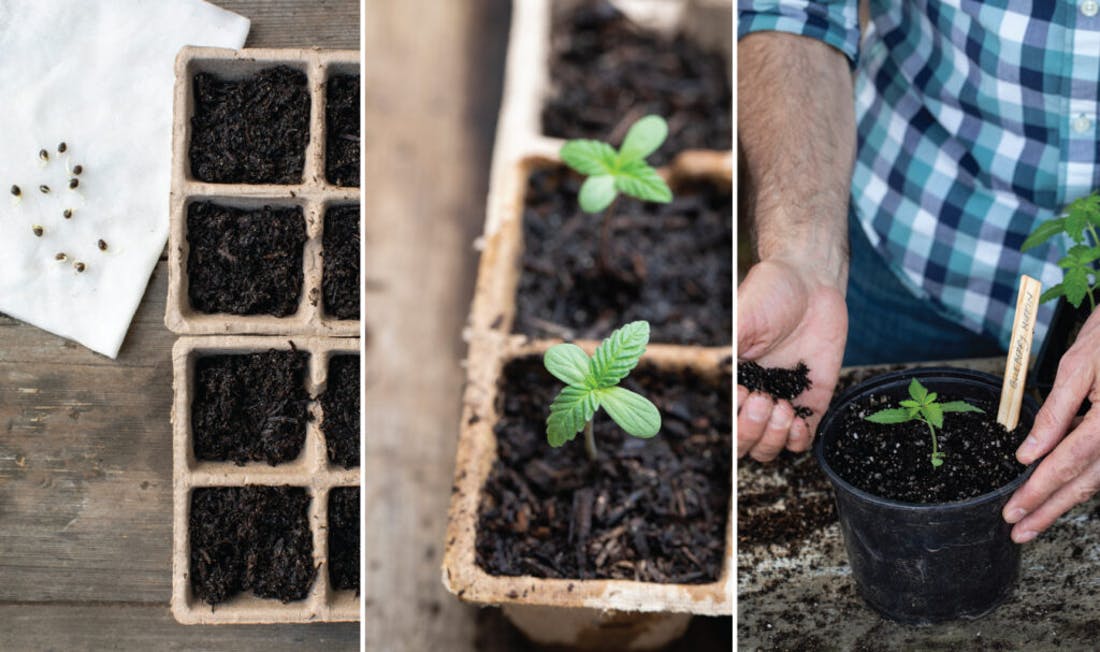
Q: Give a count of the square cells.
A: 11